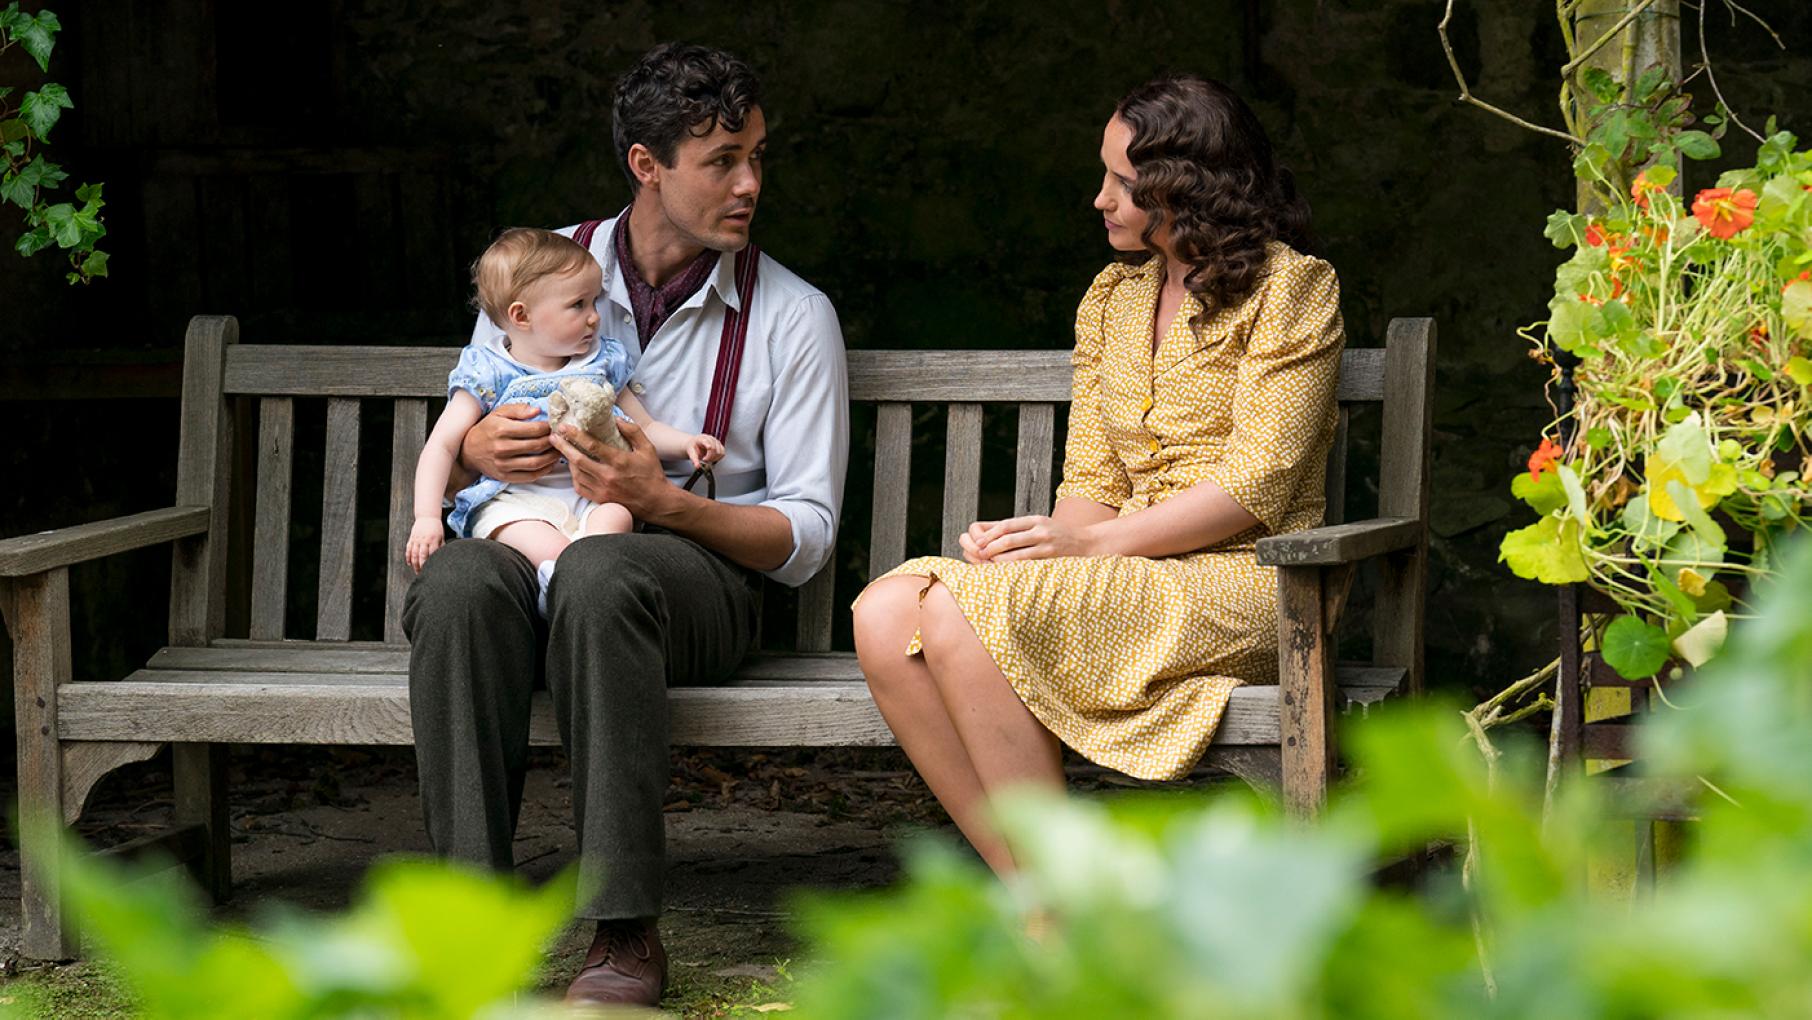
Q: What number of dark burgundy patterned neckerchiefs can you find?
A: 1